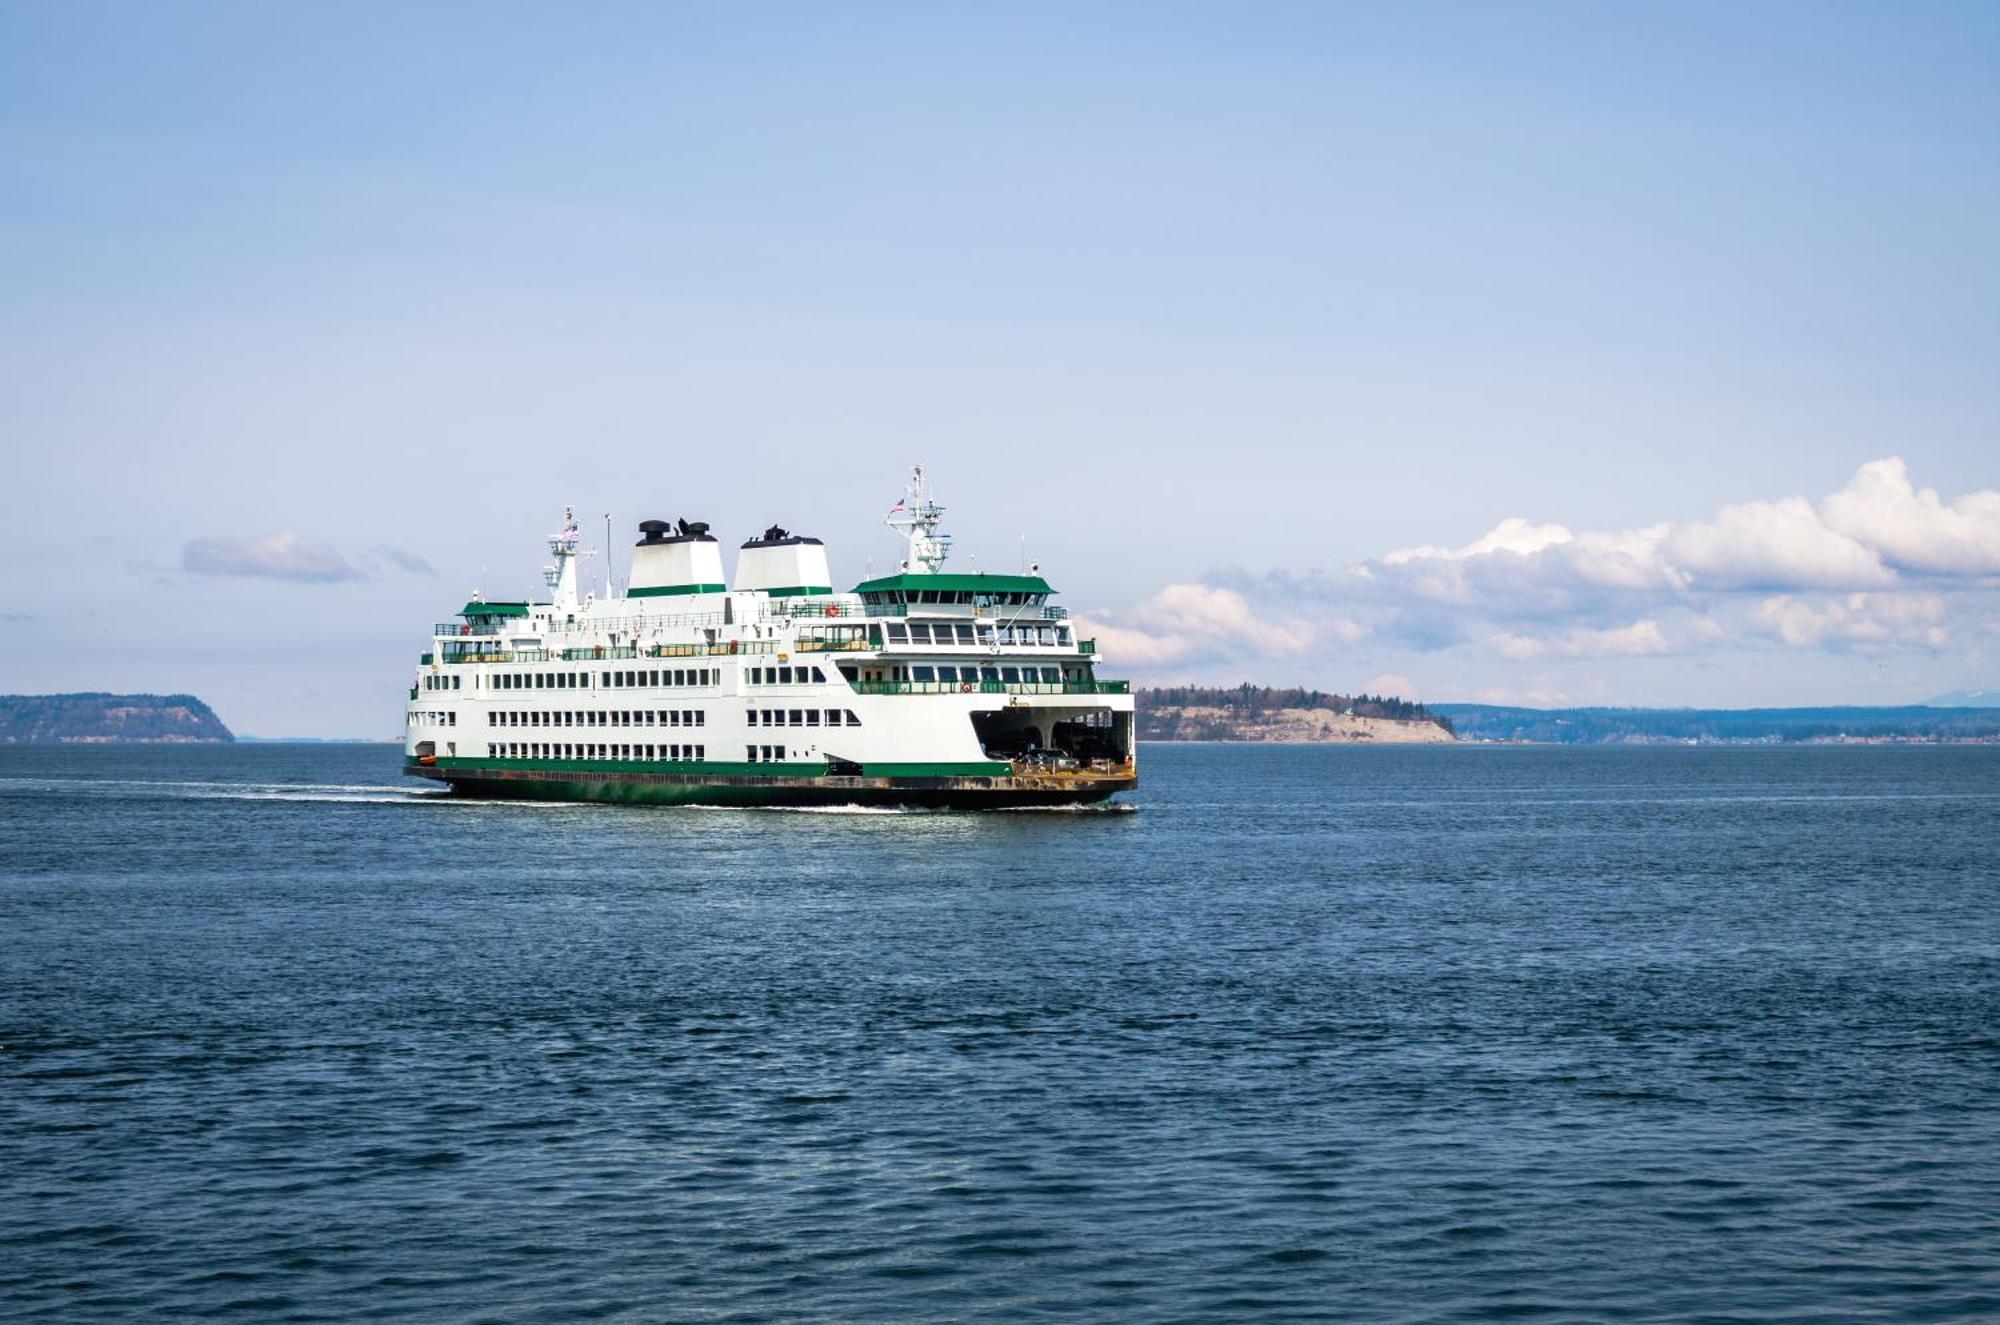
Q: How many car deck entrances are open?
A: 1